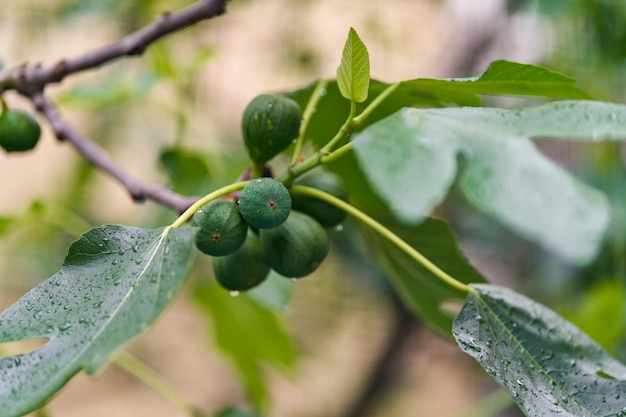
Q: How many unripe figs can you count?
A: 7